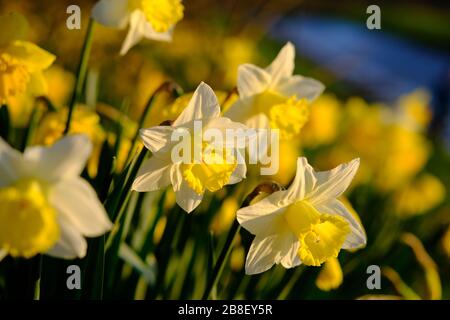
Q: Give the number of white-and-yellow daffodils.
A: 5